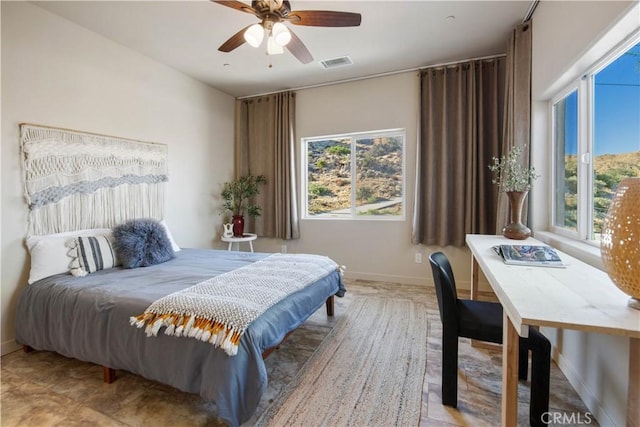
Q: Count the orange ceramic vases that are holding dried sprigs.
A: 1